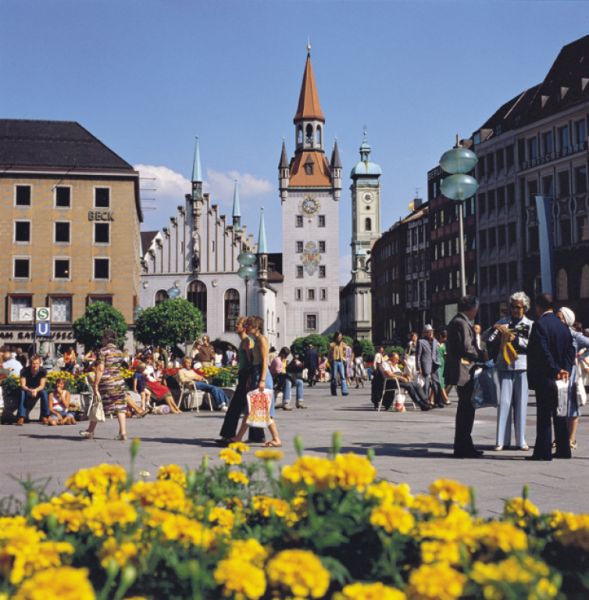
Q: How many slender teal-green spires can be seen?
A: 3